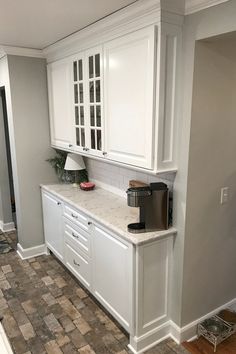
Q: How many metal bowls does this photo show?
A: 1